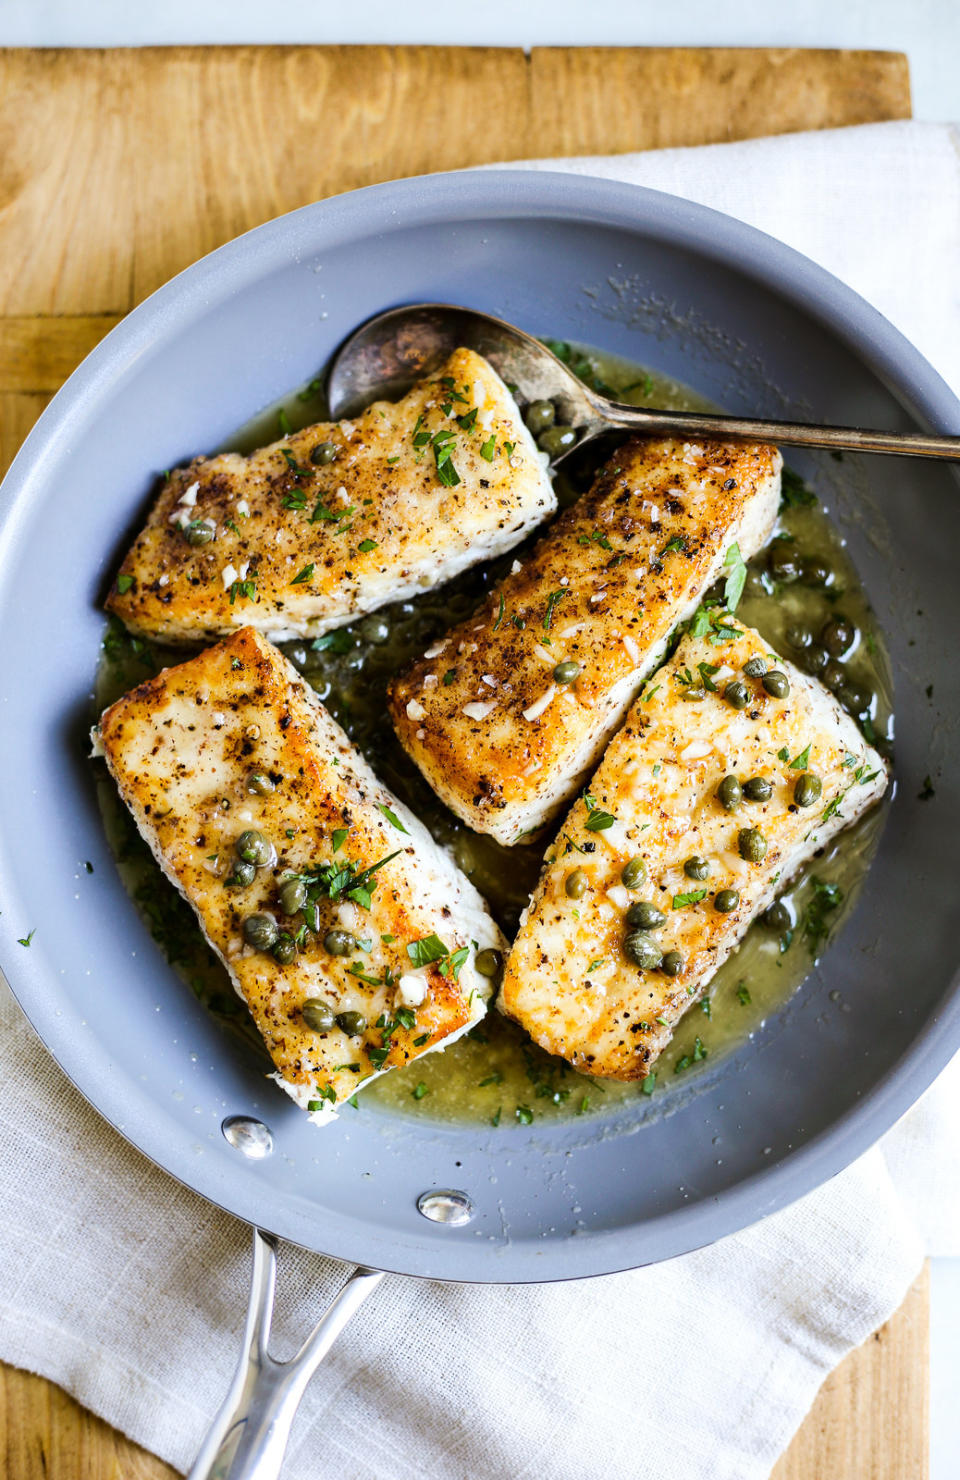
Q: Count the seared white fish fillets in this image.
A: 4